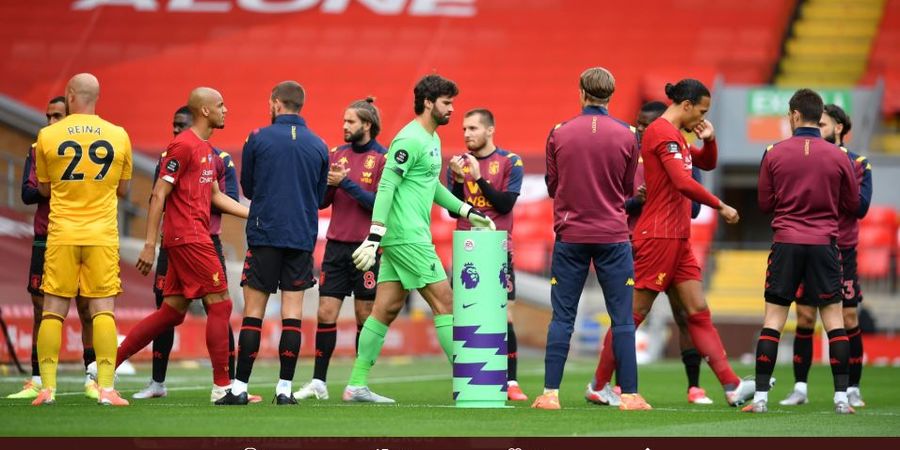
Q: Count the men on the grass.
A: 13